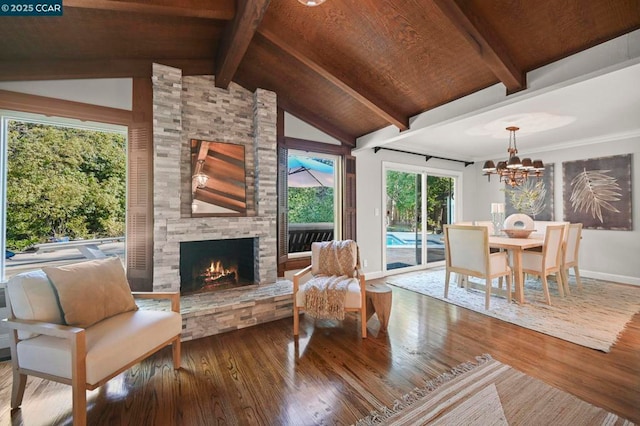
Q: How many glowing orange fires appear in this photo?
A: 1